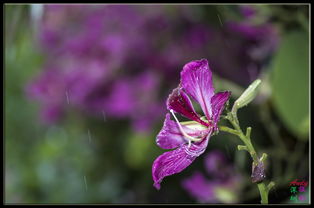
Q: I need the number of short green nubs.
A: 4